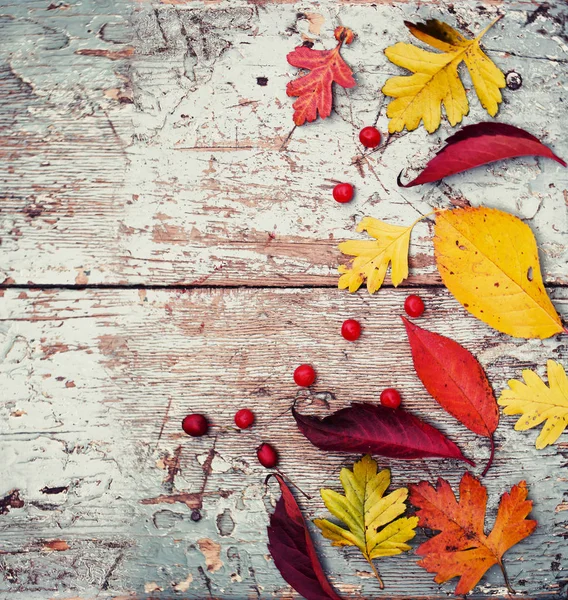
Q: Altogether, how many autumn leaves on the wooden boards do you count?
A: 11